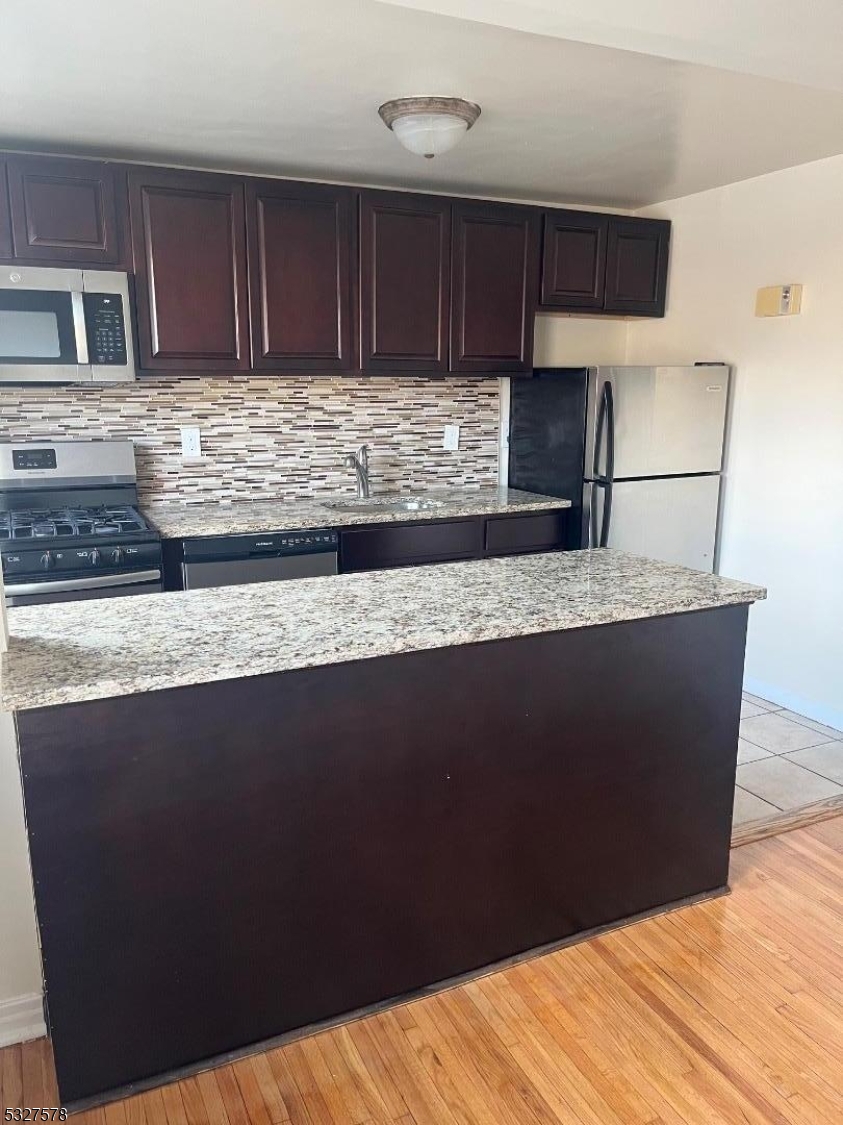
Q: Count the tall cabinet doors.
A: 4